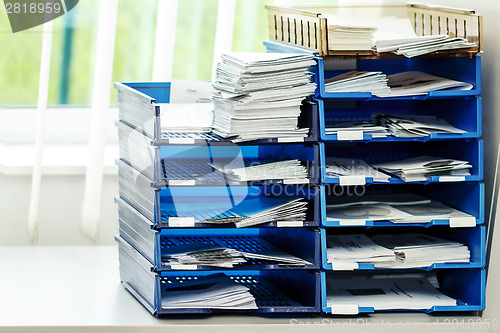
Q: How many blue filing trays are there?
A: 11